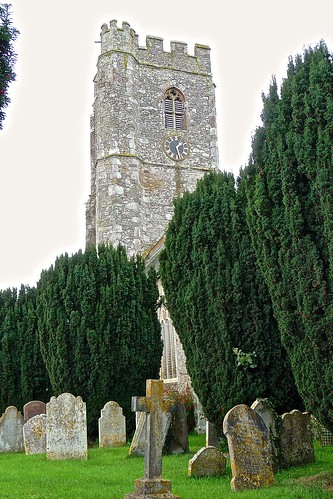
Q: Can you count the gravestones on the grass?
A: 13